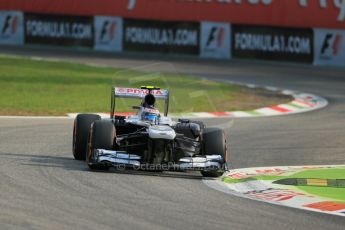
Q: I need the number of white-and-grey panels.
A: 4